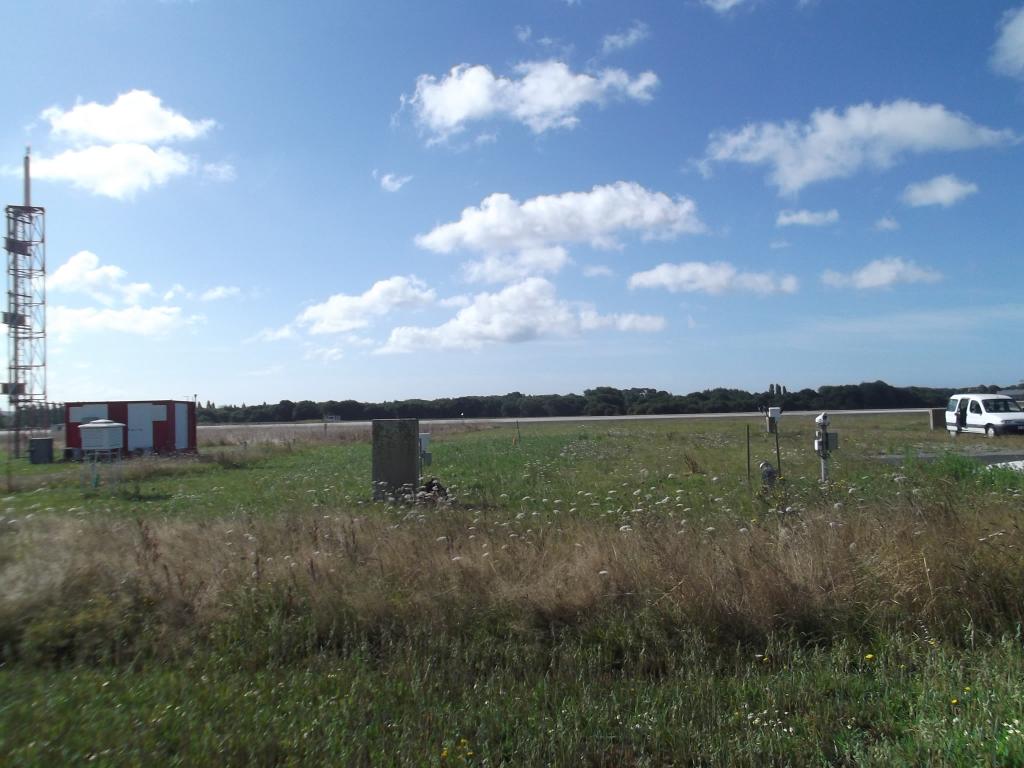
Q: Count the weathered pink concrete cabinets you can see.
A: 0